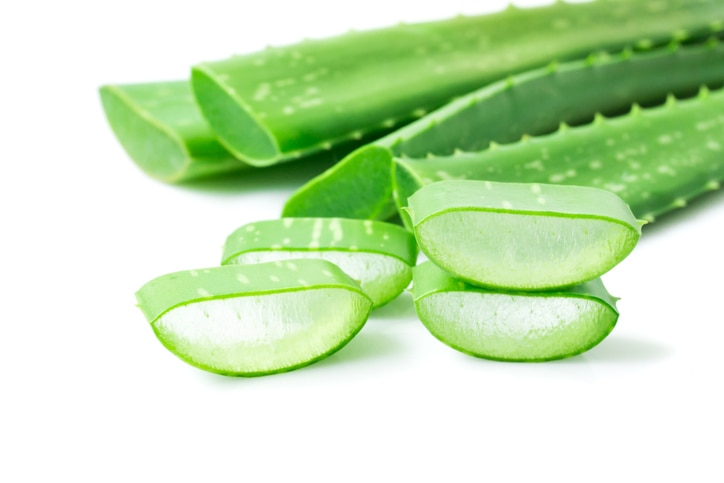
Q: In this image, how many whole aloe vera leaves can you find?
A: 4